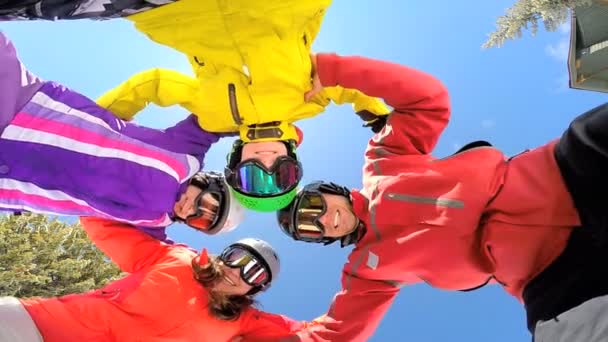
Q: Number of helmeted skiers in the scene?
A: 4